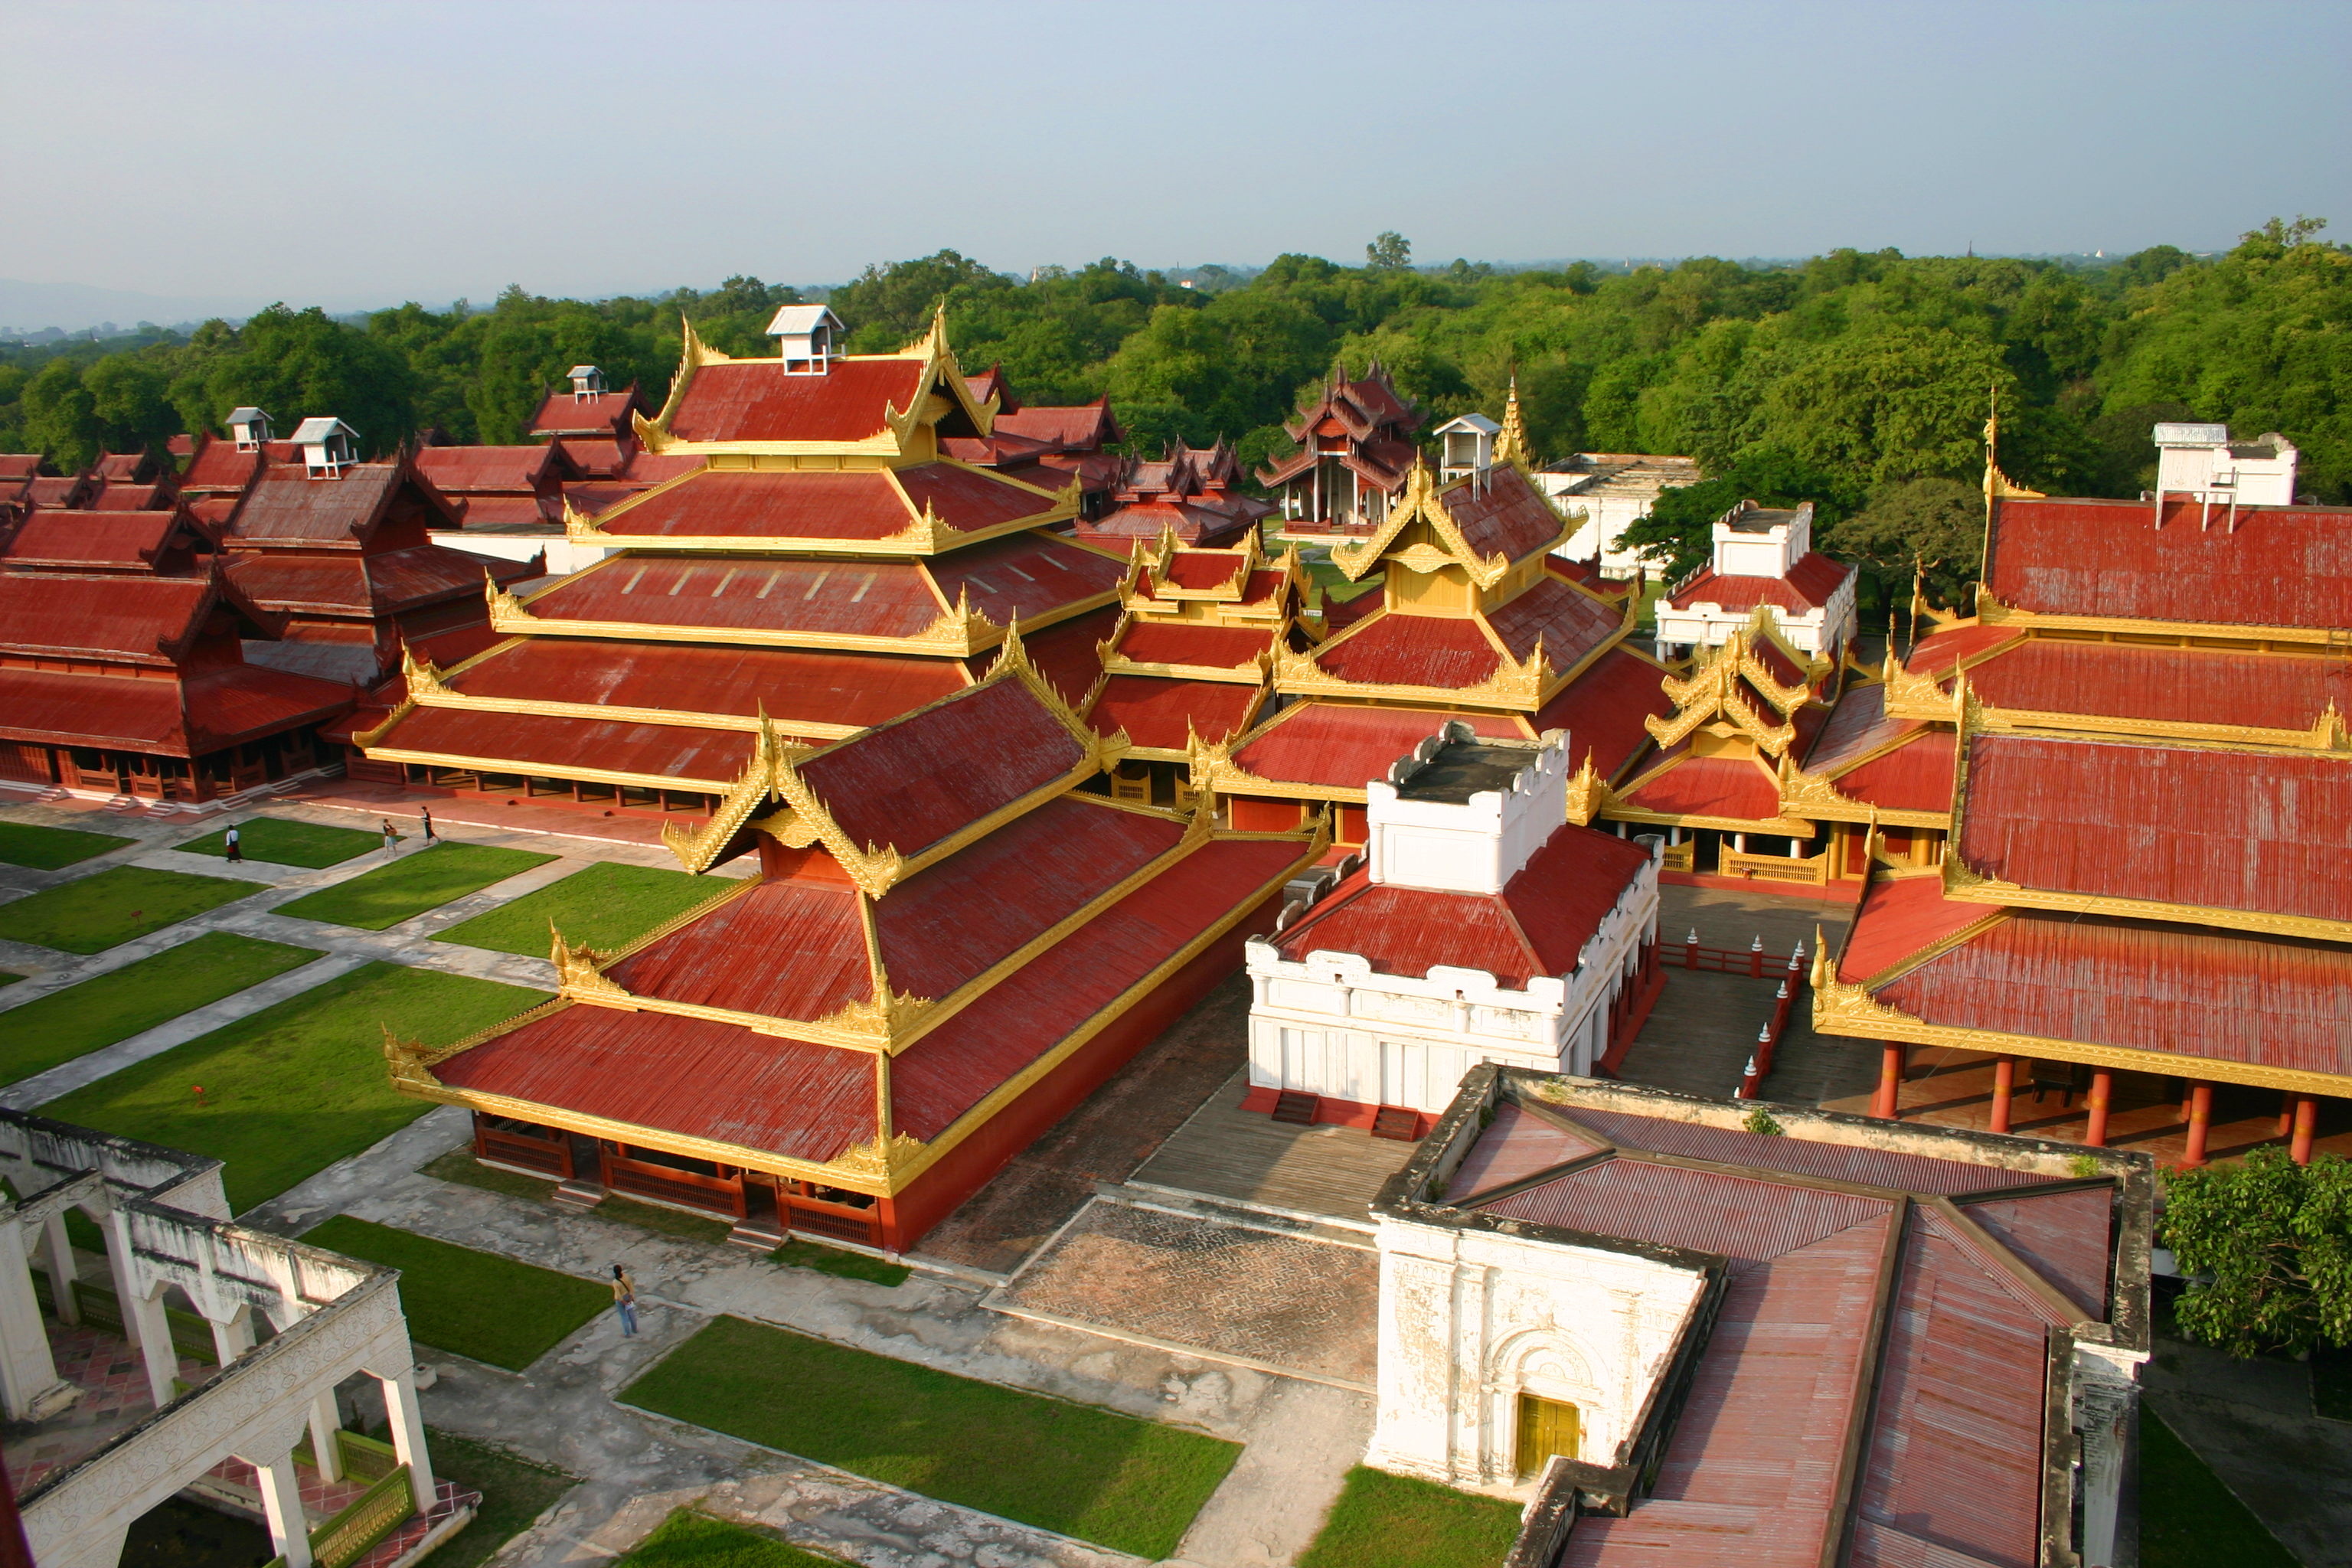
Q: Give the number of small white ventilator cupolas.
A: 6